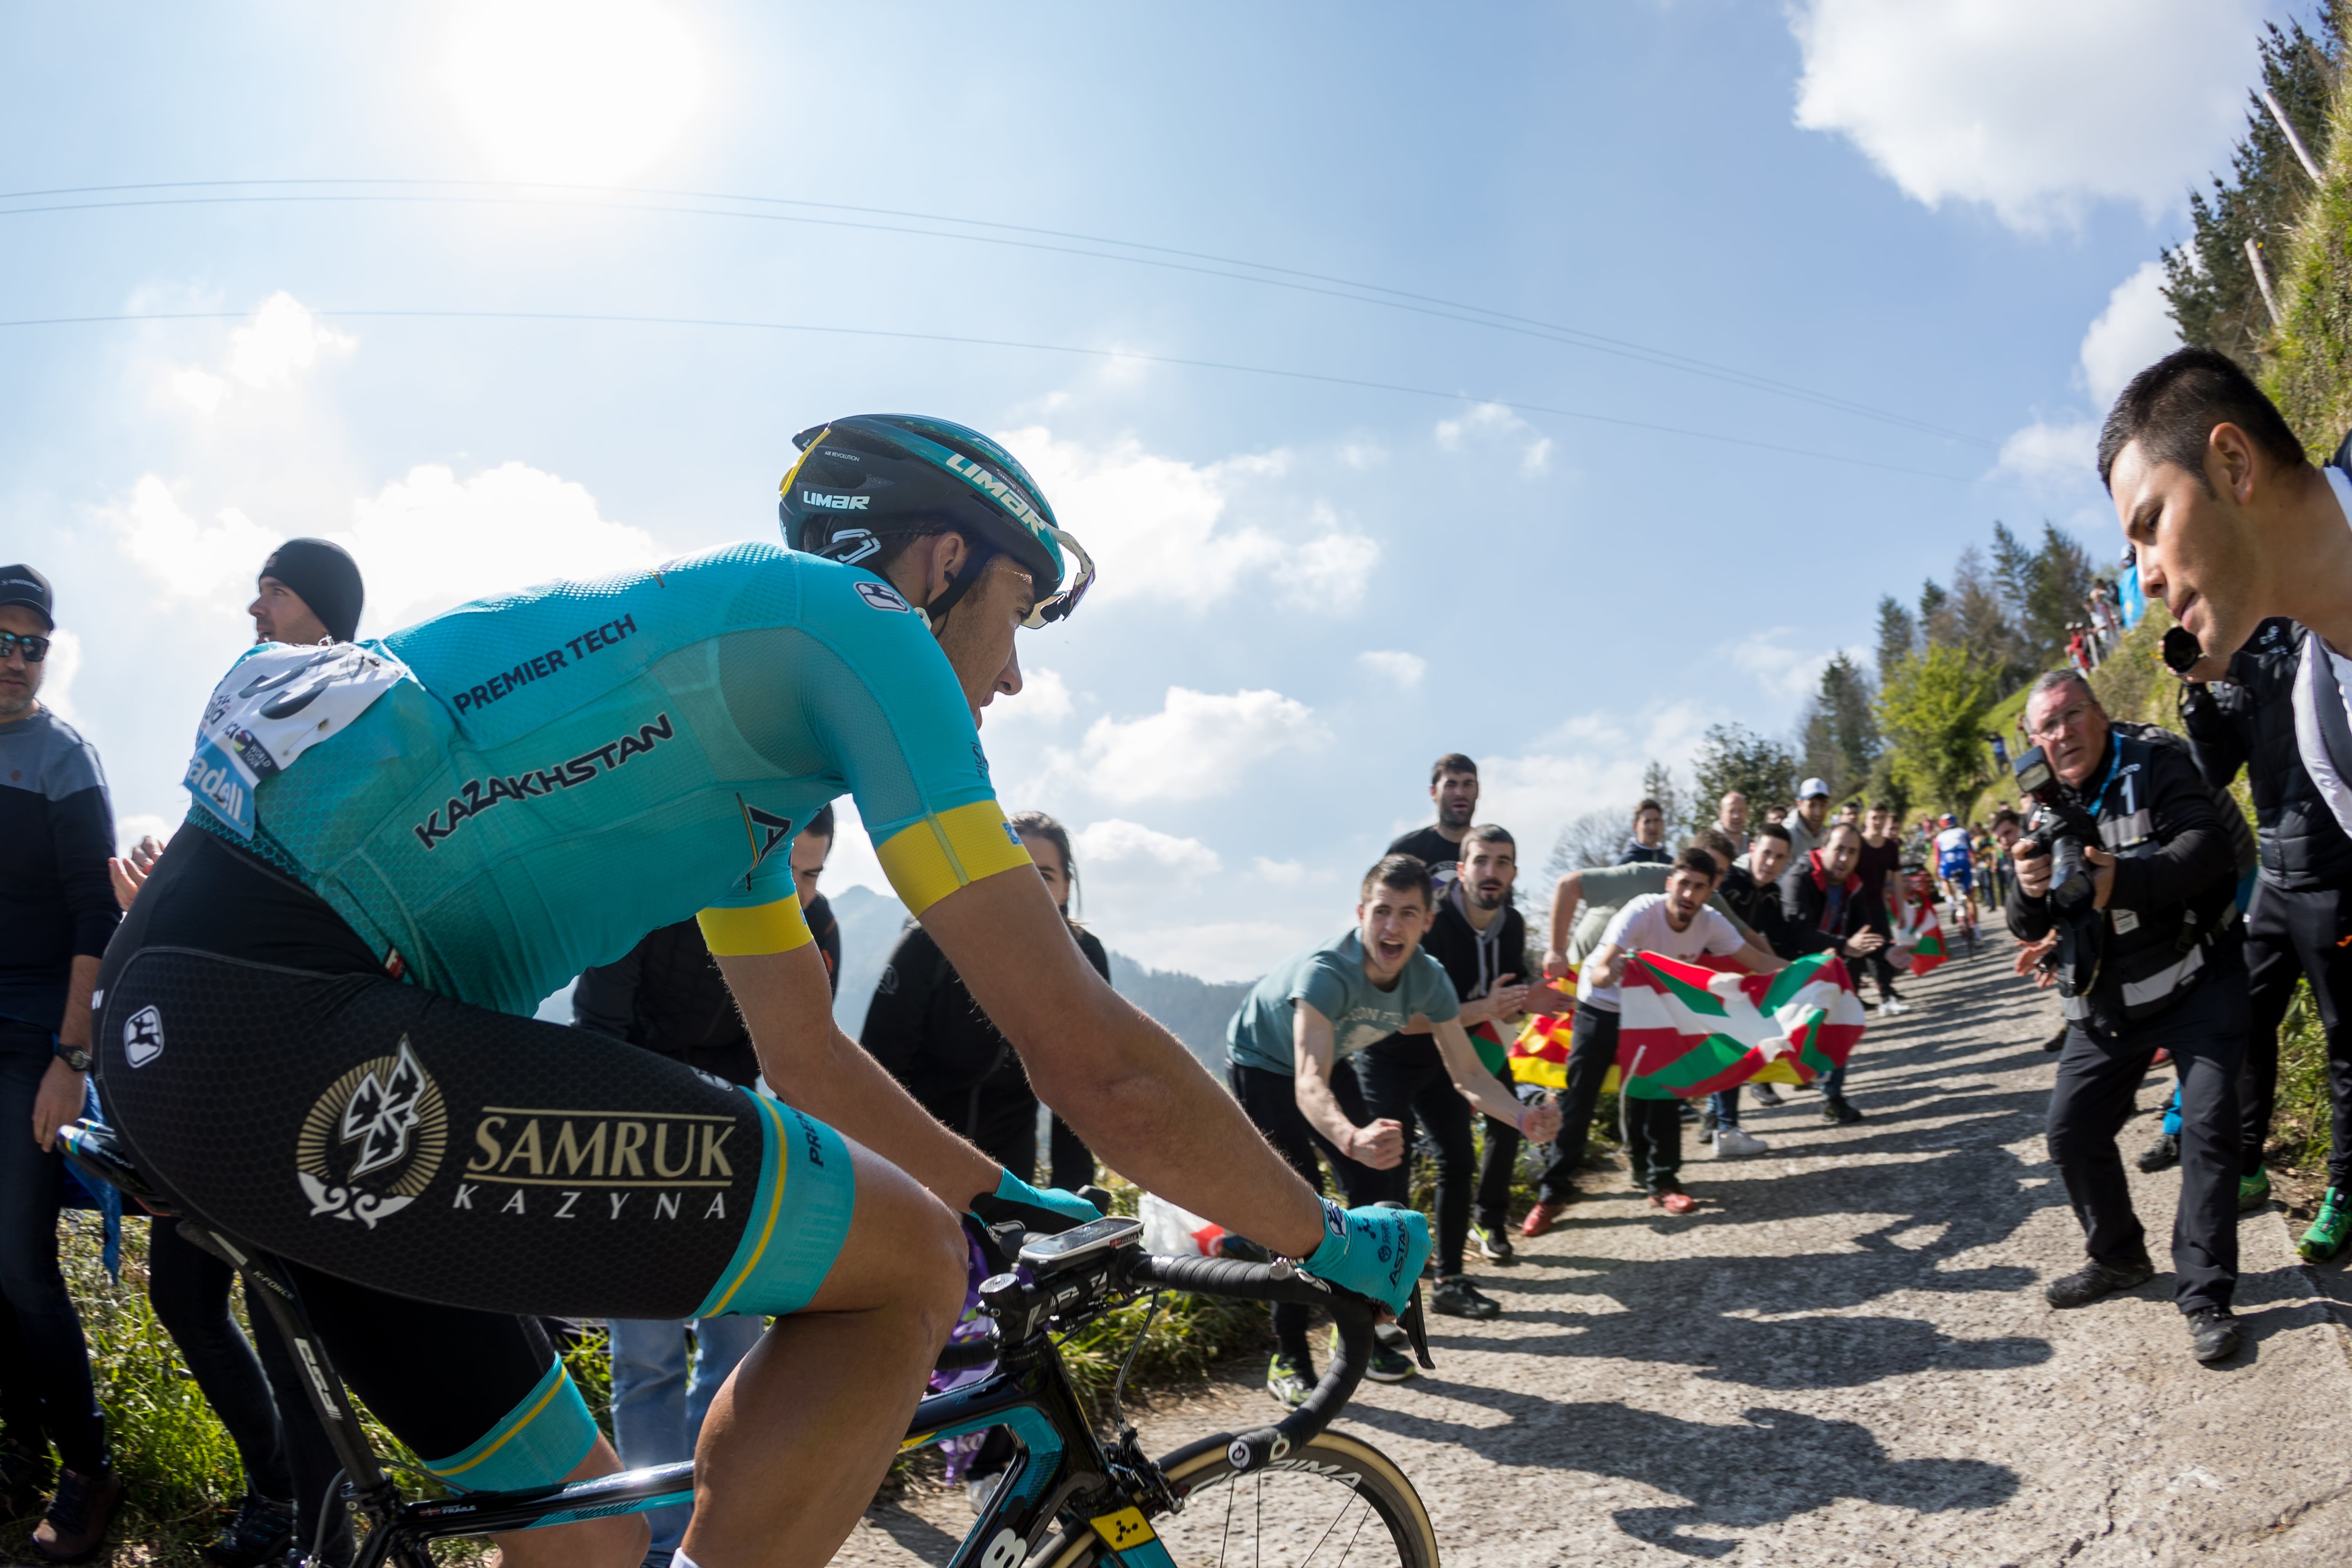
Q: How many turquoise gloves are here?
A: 2